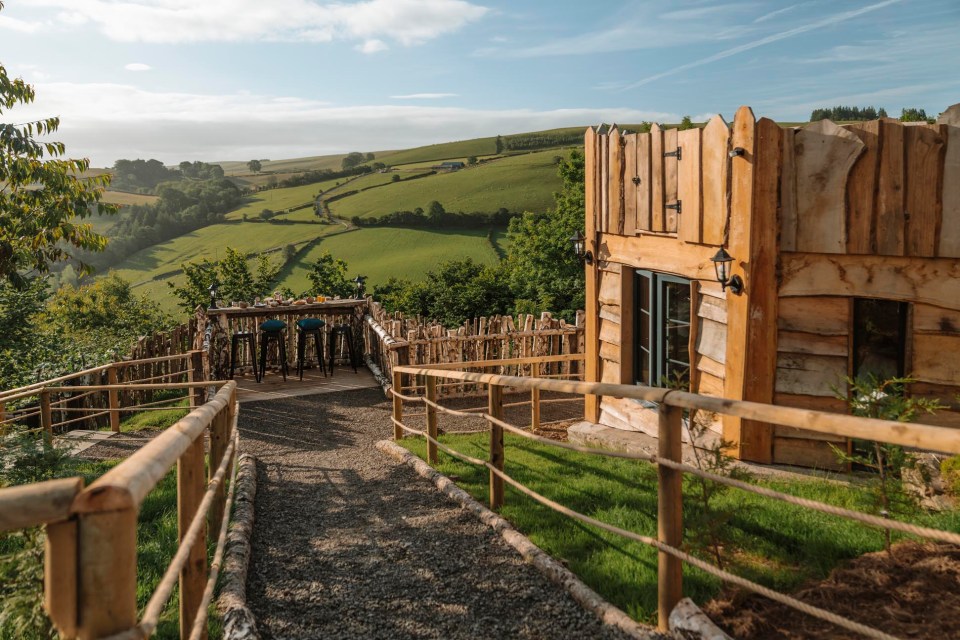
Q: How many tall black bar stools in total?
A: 4